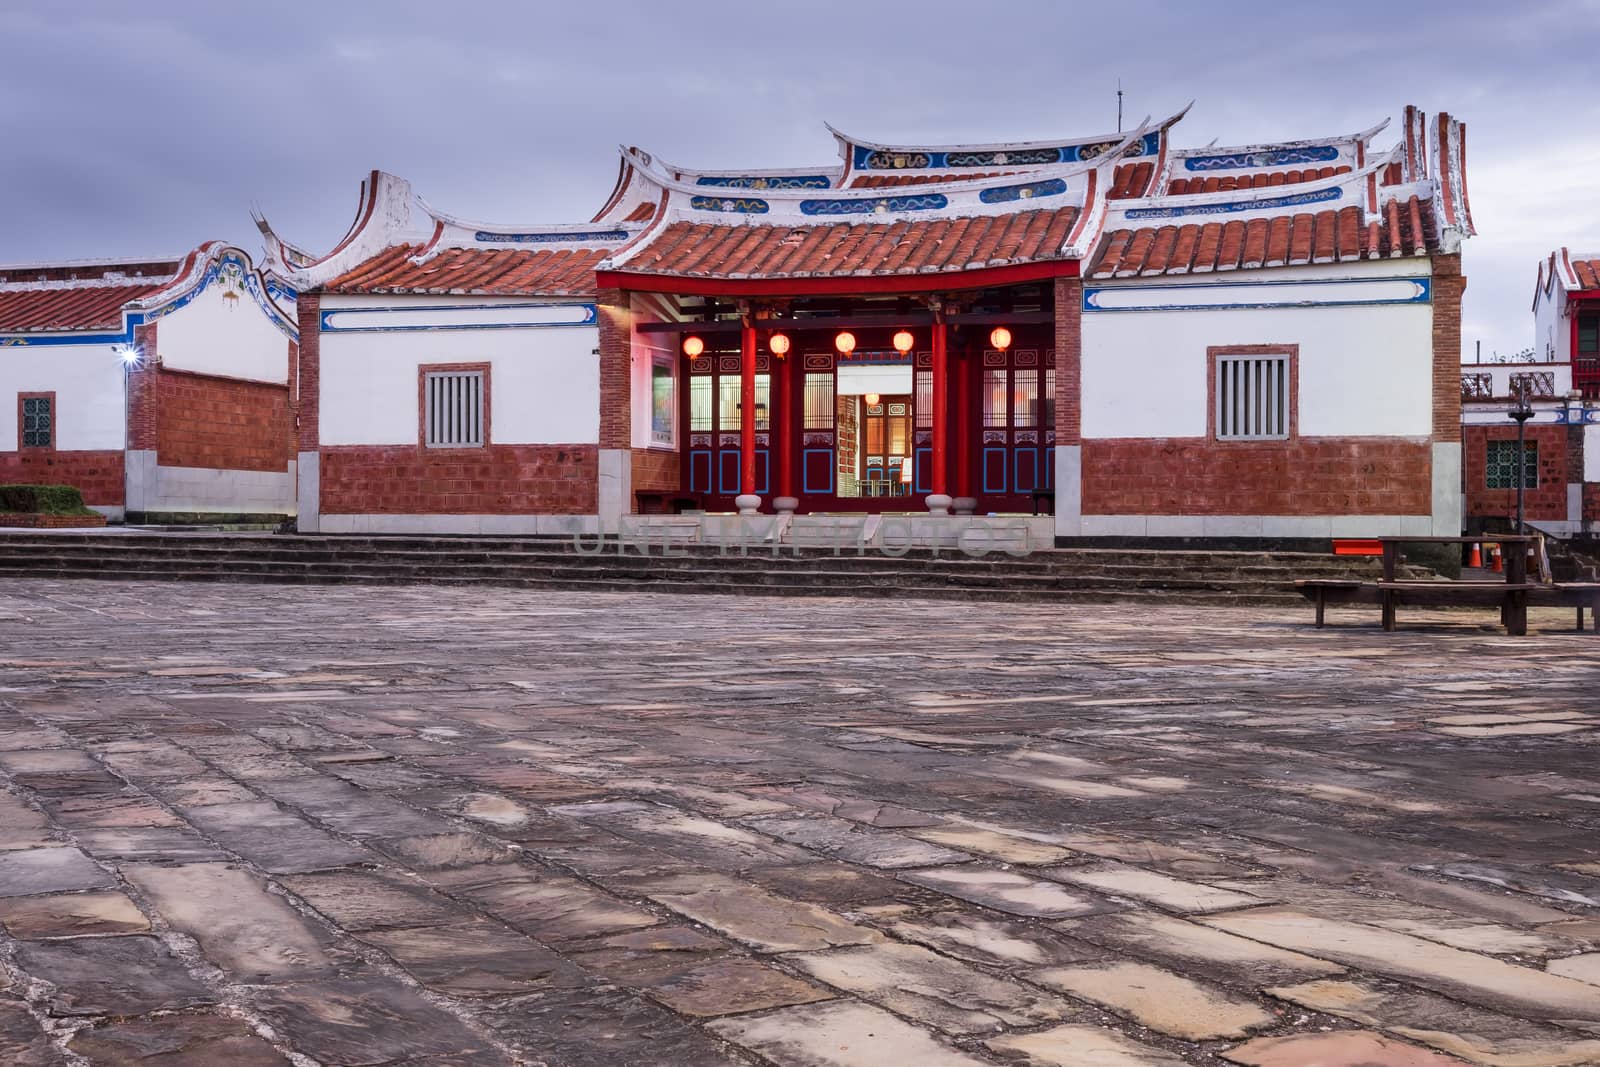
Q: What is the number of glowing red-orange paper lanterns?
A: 6